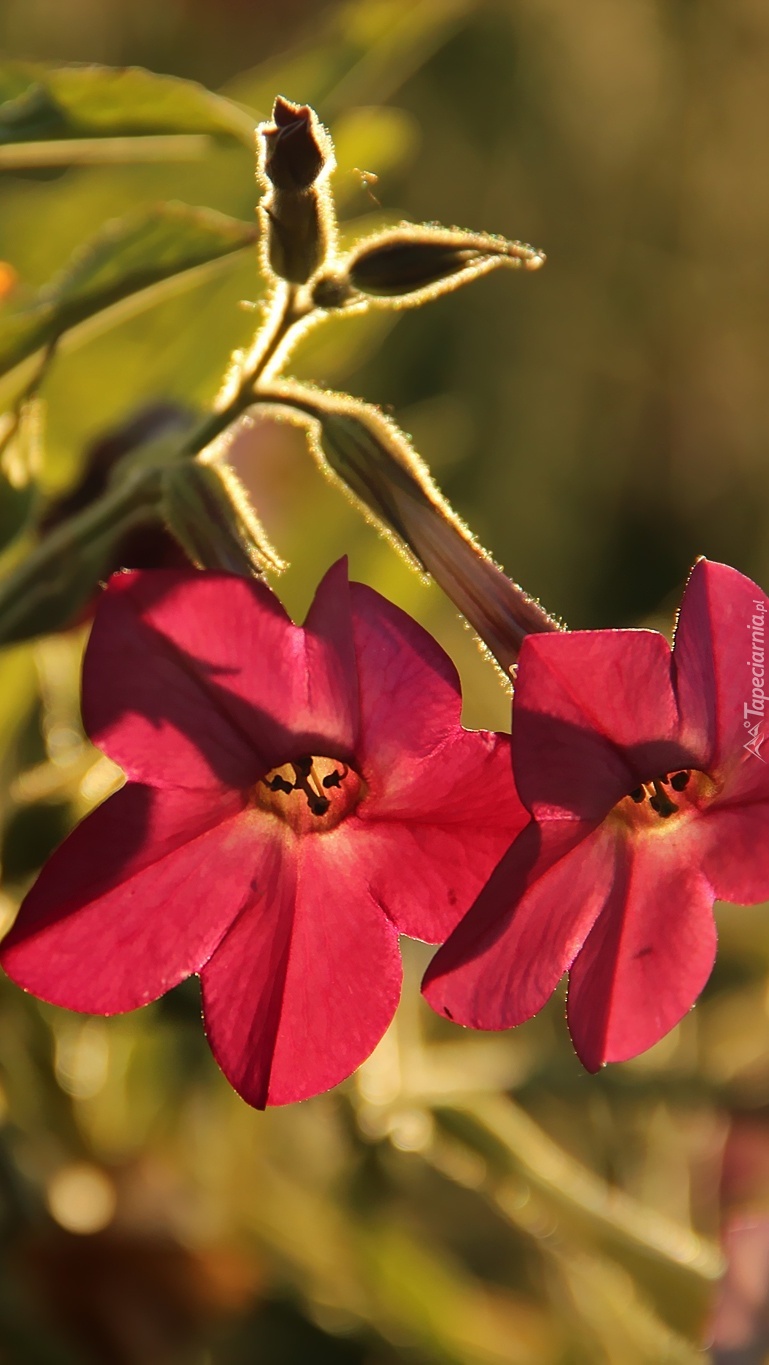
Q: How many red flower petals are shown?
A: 10